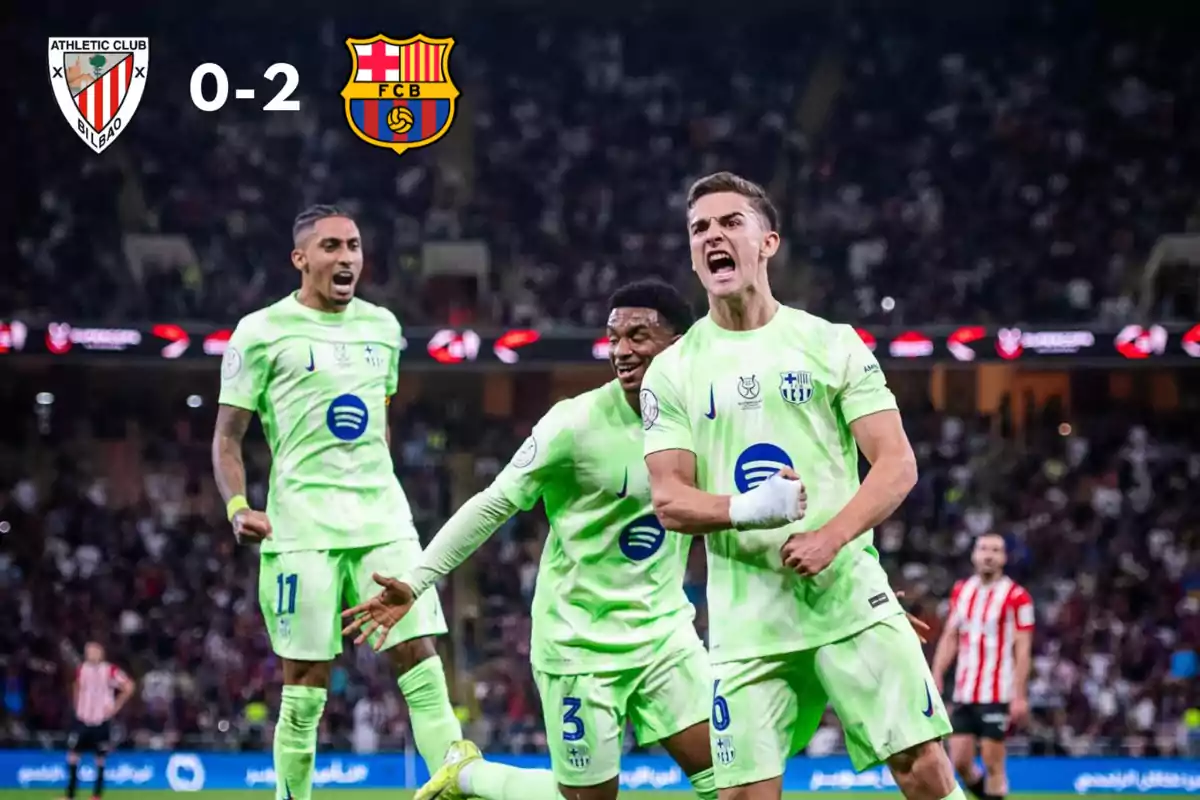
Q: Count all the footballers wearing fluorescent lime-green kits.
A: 3